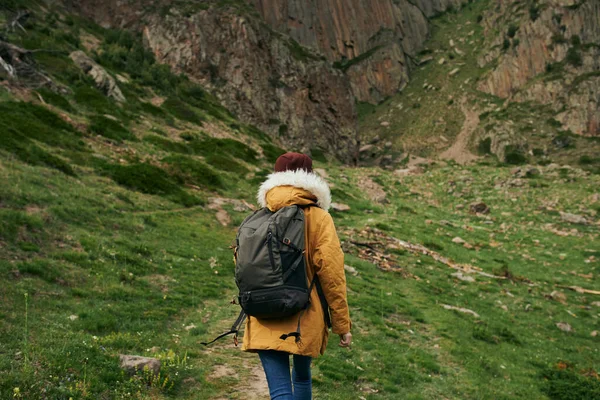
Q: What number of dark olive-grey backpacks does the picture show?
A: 1